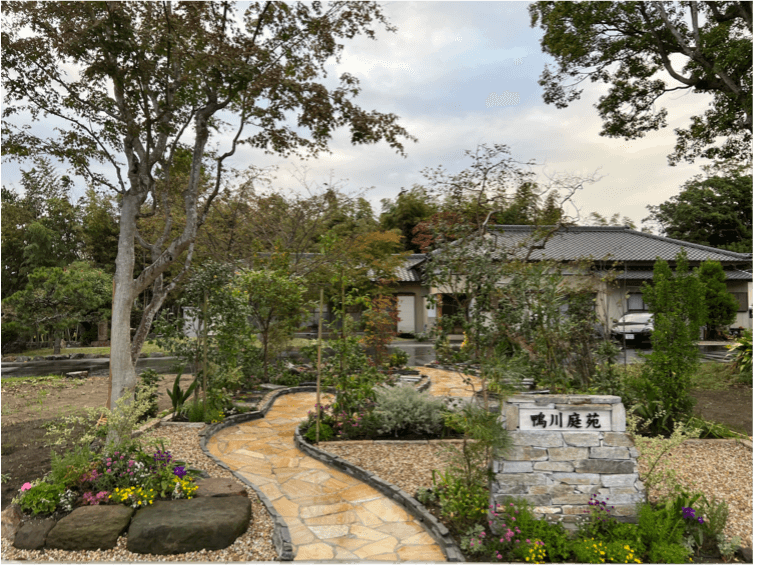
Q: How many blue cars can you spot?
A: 0